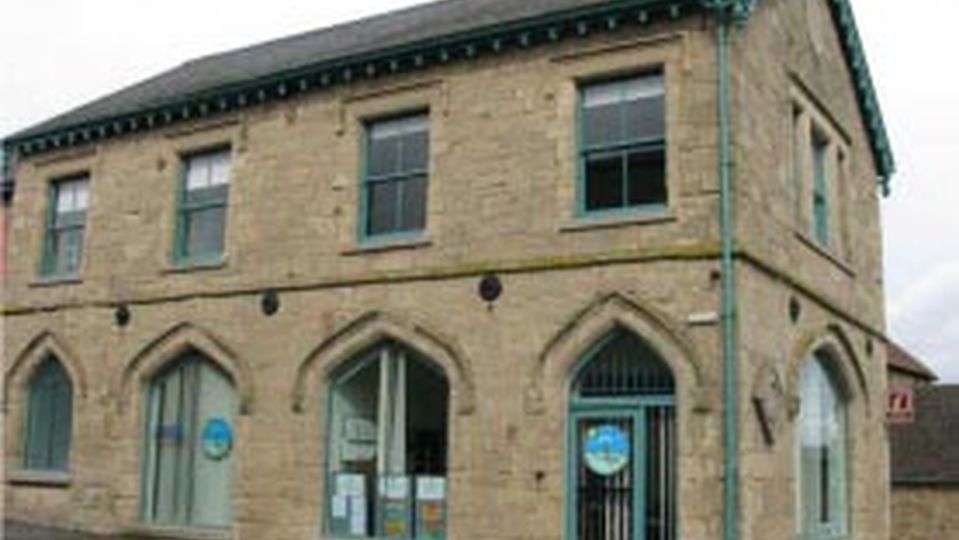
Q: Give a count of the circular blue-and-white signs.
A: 2